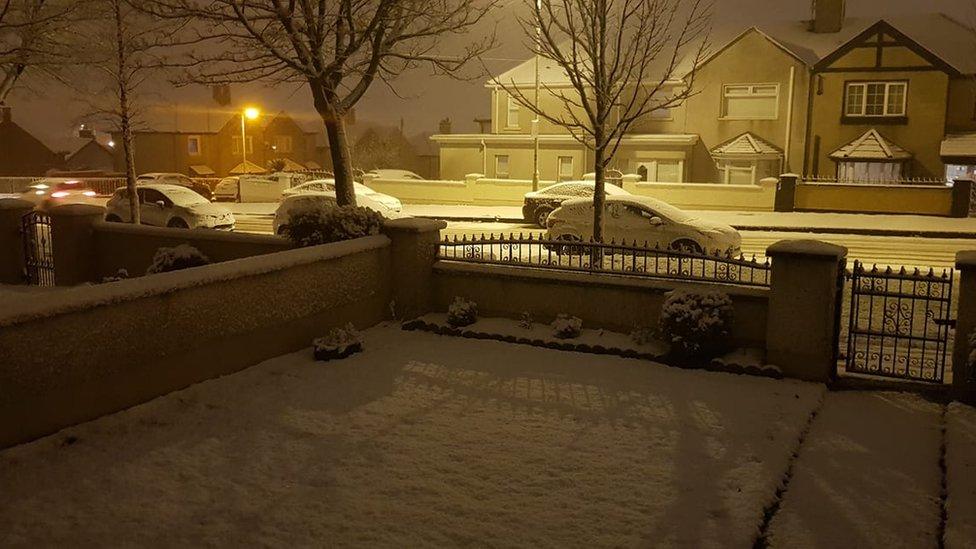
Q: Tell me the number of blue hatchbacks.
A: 0